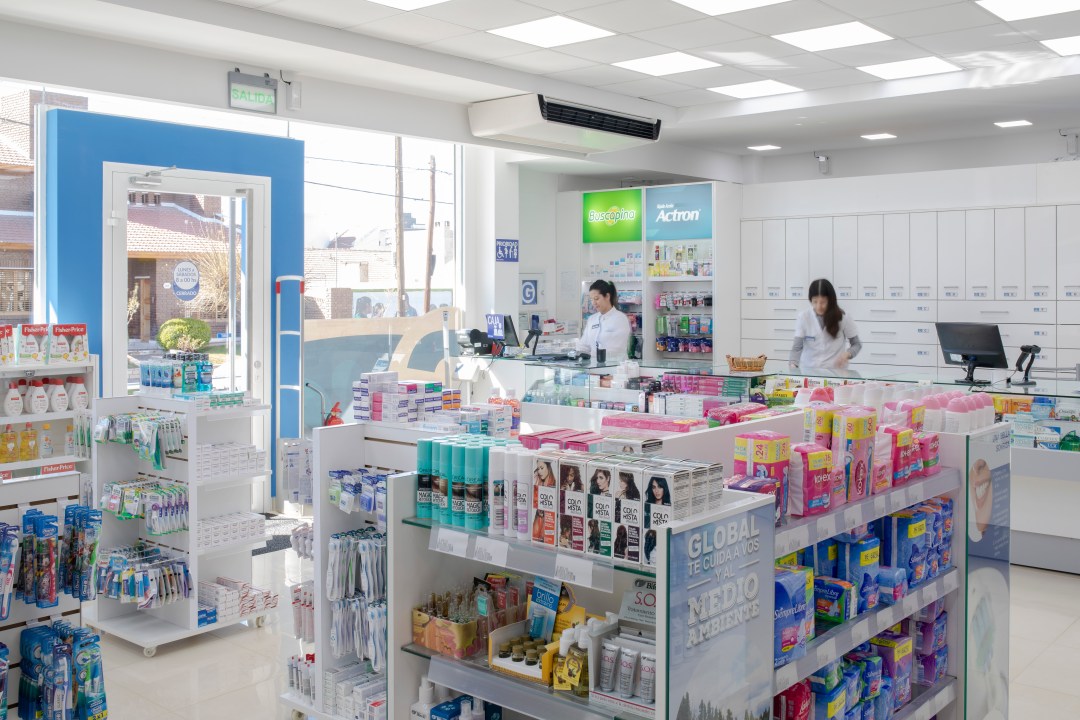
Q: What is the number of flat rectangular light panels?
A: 12